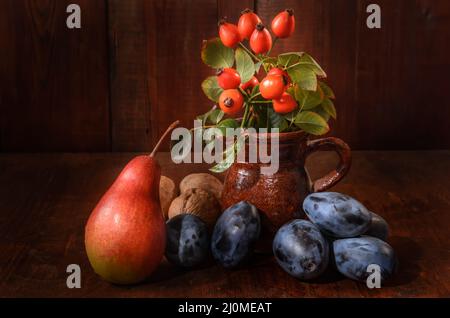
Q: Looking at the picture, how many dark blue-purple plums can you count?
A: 6